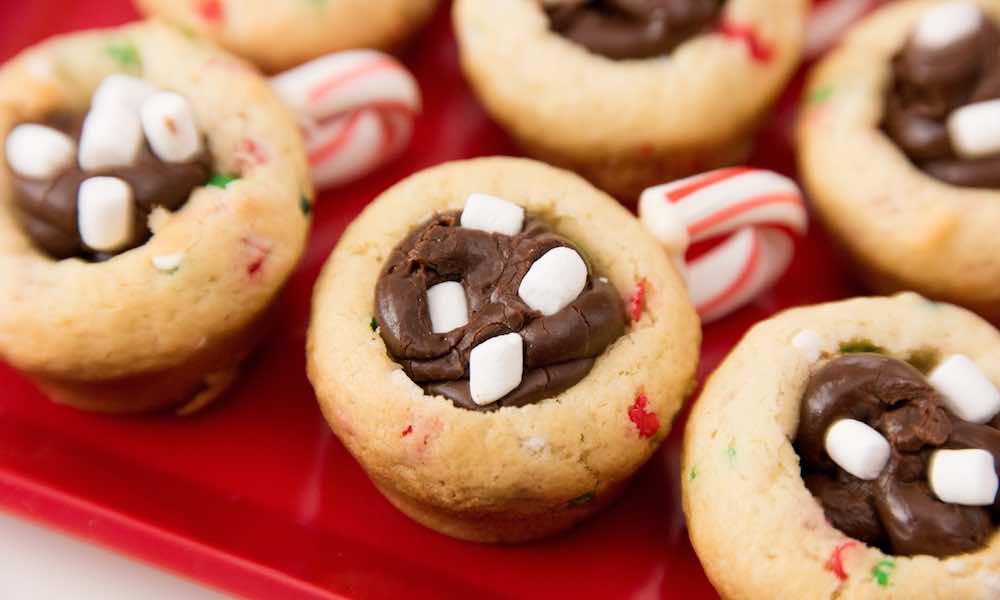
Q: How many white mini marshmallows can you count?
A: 14